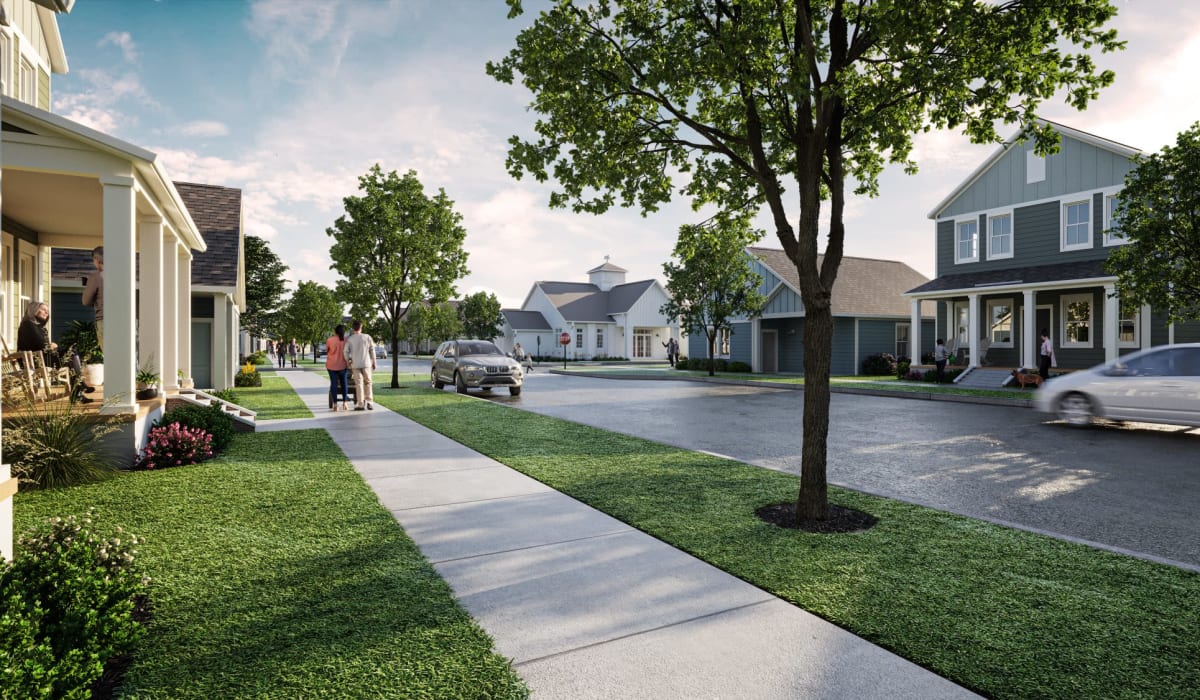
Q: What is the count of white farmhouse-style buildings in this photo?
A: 1